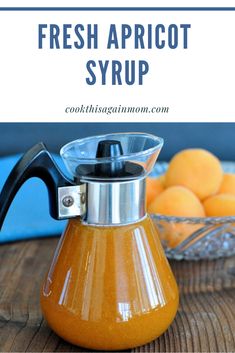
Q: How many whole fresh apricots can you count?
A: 5